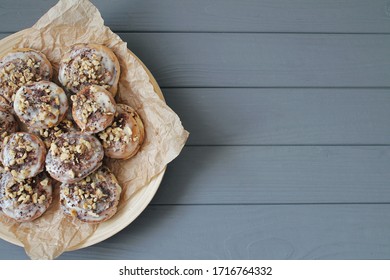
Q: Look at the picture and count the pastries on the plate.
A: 11